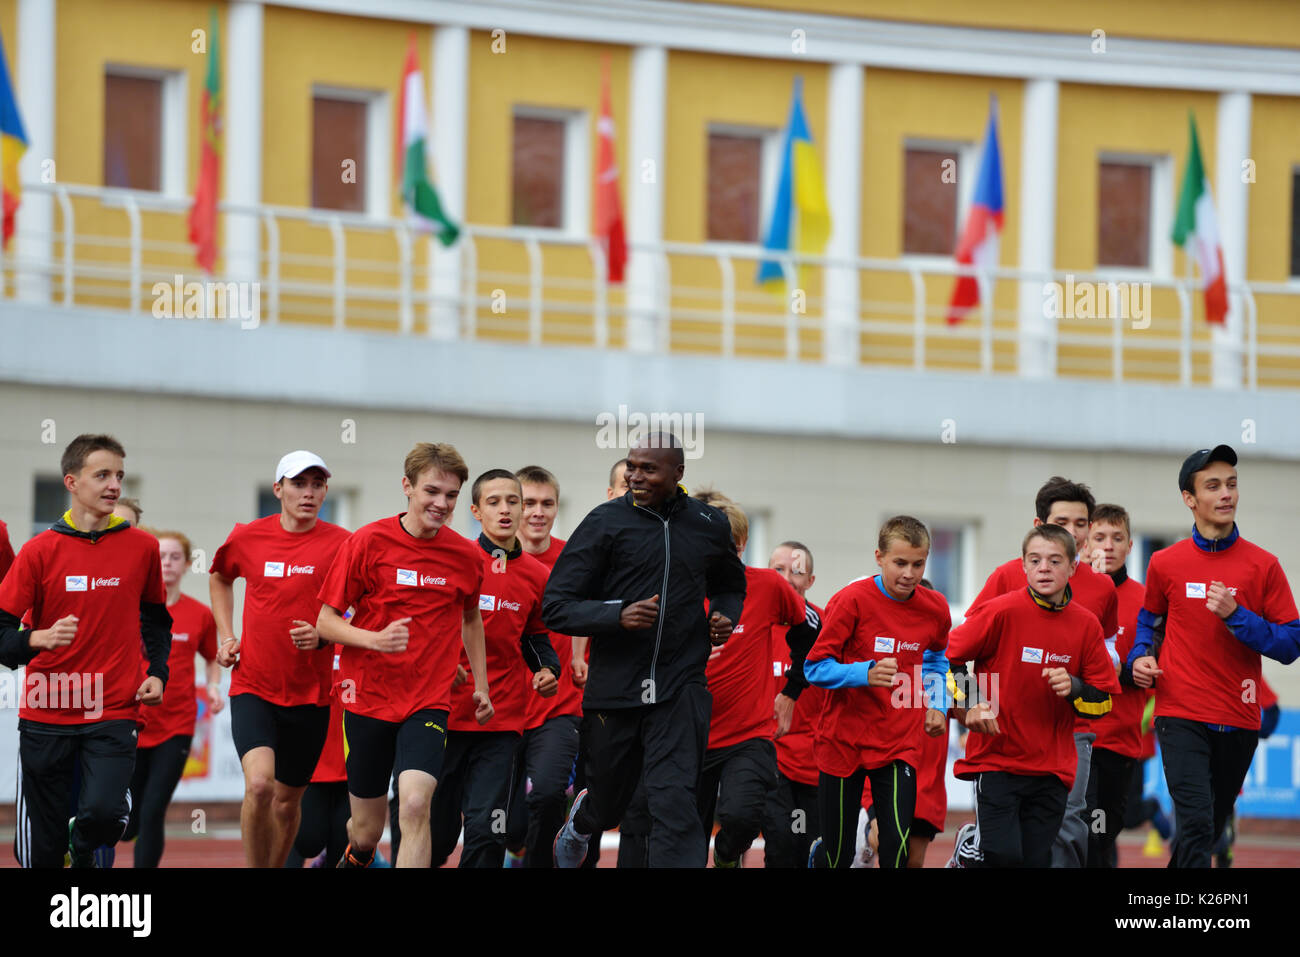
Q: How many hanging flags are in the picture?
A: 7